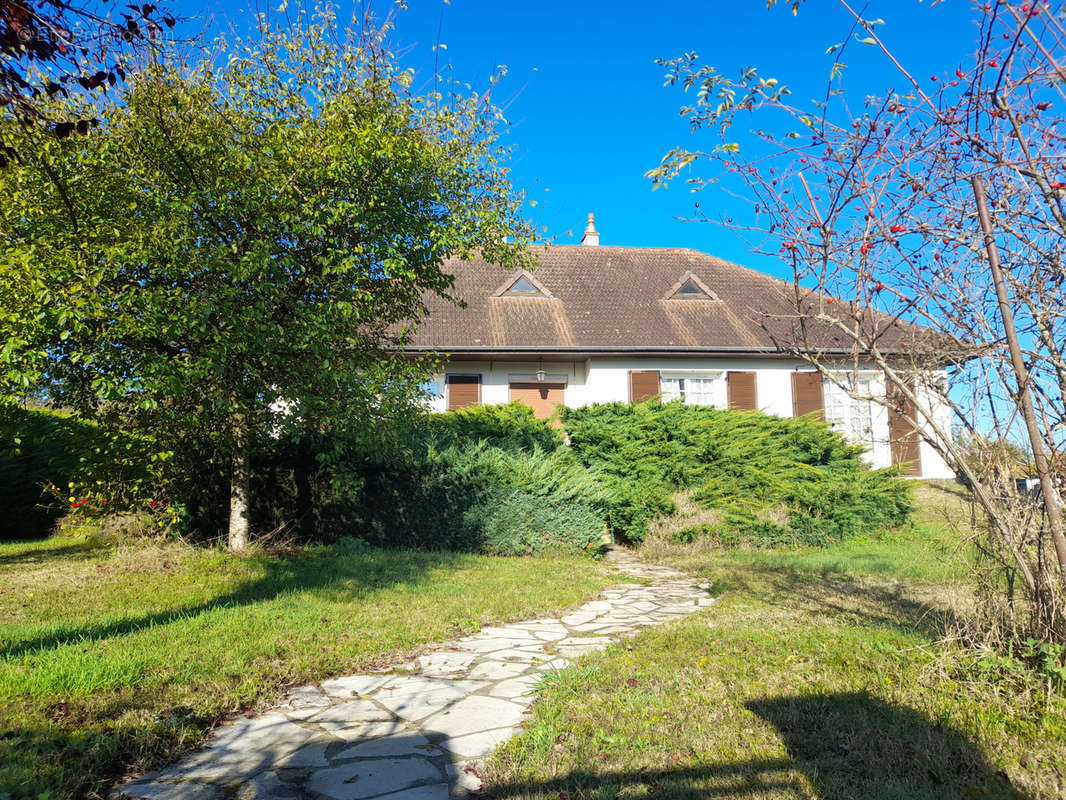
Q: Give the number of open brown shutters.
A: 4